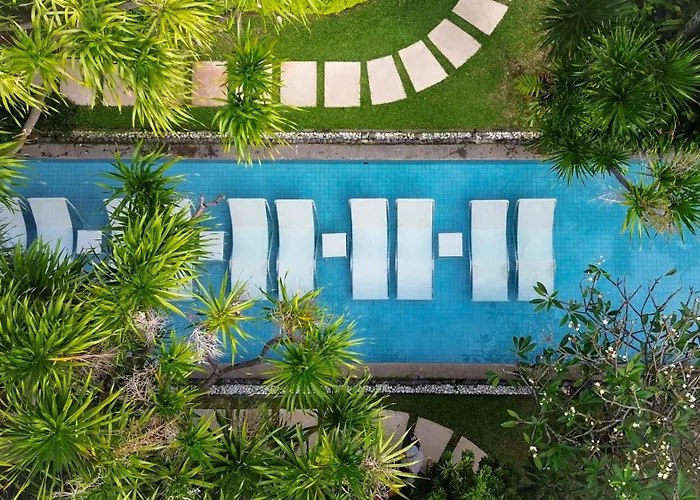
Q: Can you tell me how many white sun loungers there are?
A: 10